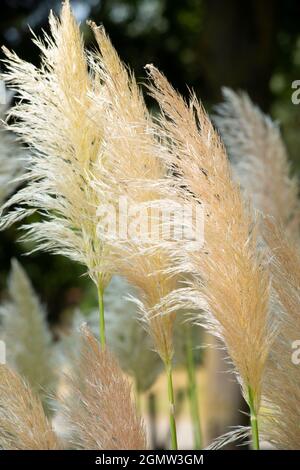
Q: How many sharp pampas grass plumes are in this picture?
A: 3